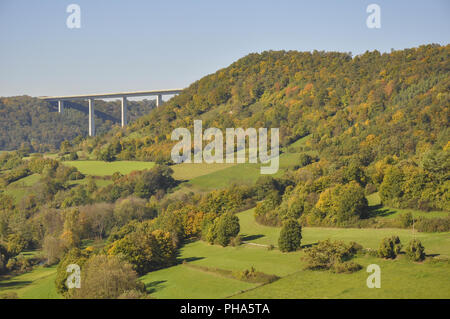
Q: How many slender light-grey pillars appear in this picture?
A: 4